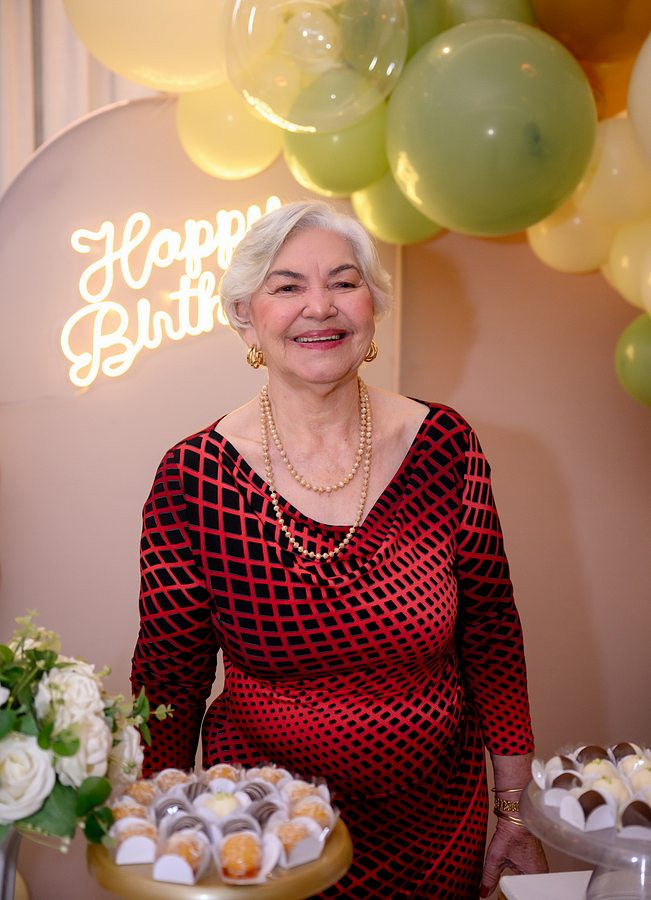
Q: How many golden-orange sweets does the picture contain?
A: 11